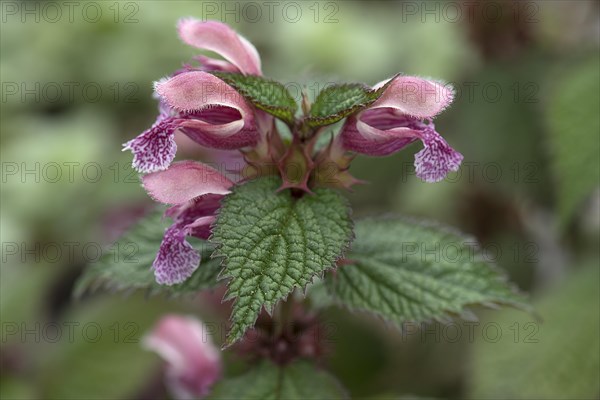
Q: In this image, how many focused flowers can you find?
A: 4